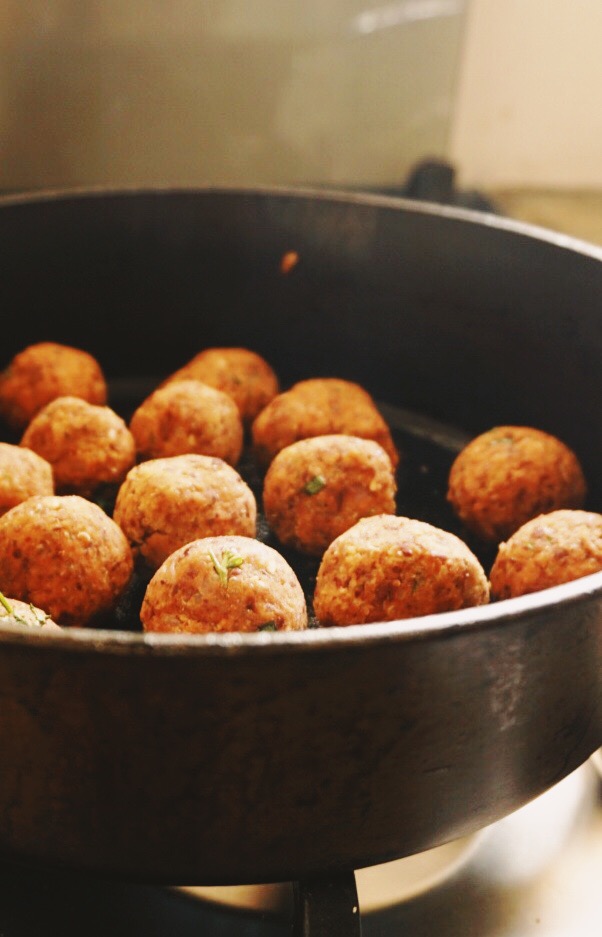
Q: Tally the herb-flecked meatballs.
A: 14